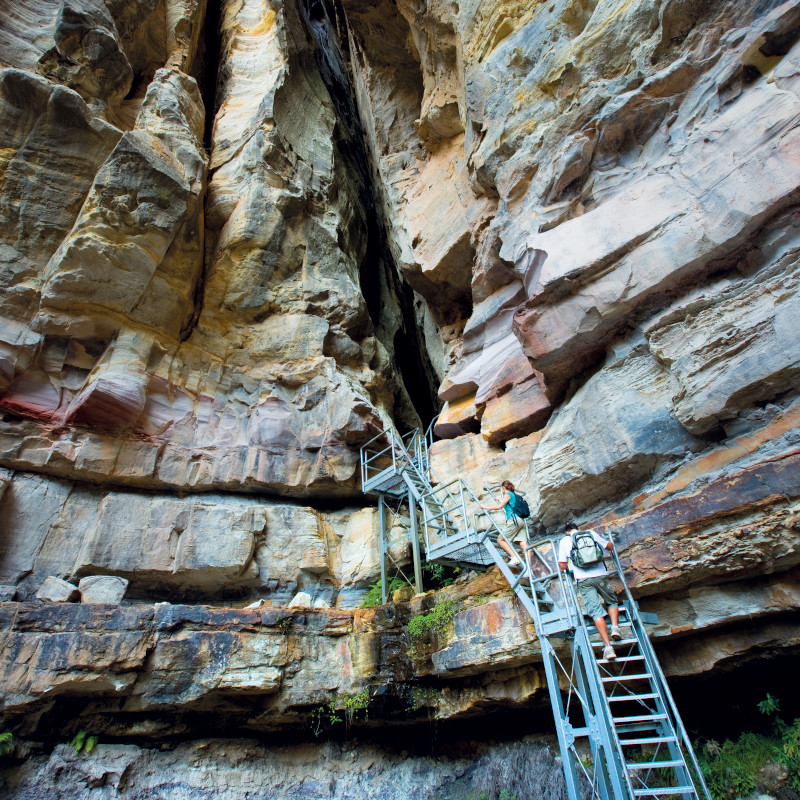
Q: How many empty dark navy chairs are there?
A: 0